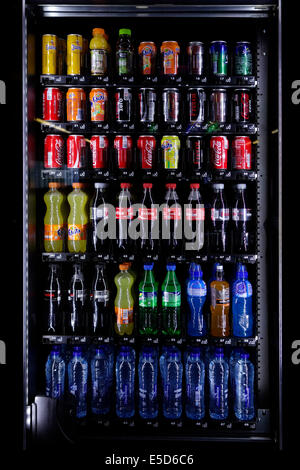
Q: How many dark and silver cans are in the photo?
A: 8